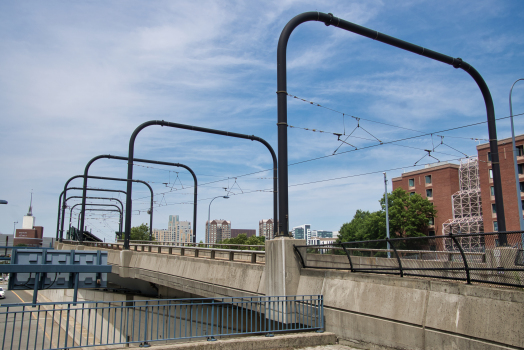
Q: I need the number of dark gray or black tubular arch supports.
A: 8